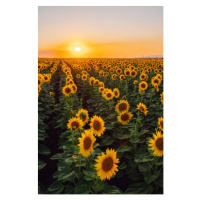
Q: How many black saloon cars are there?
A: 0